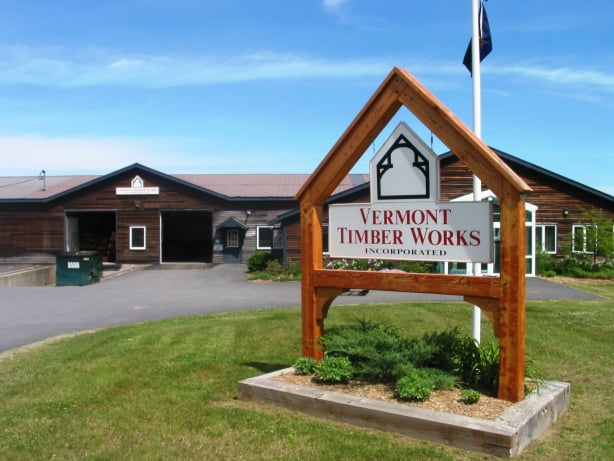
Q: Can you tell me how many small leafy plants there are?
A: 4